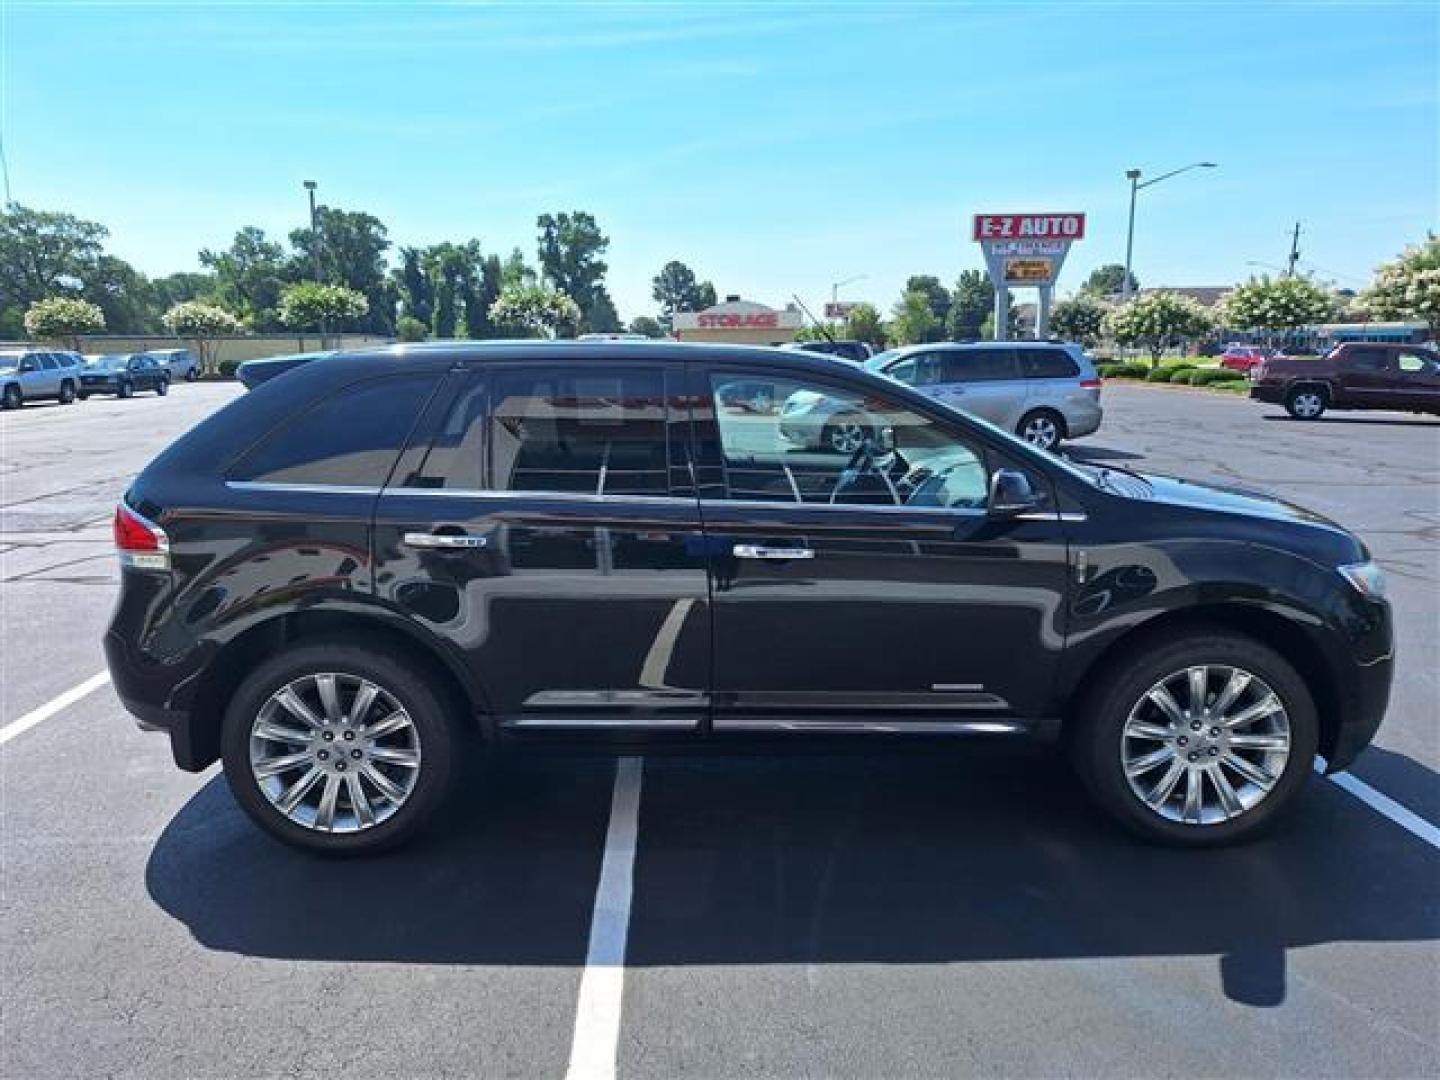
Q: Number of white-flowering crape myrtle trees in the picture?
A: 8